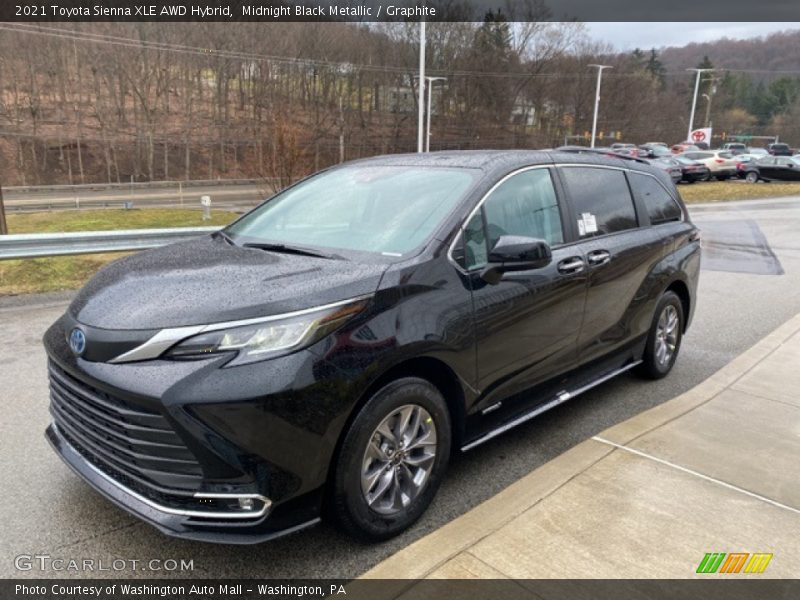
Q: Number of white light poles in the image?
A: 4